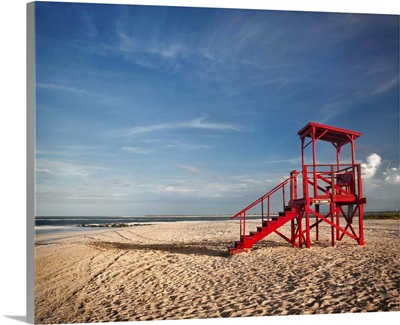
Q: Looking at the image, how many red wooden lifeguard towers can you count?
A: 1